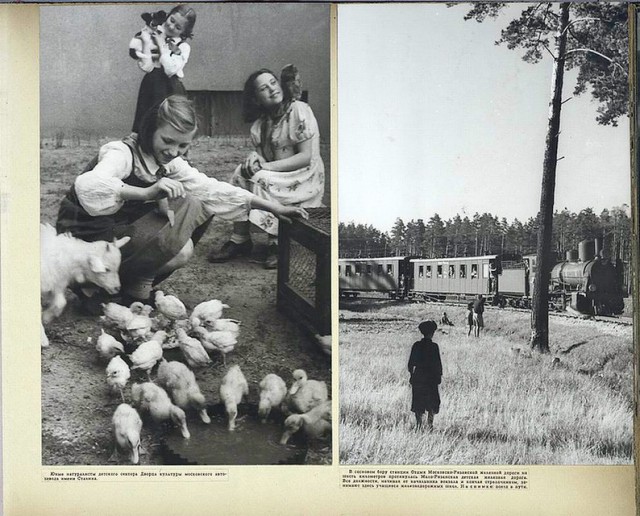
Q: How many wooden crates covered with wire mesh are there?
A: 1